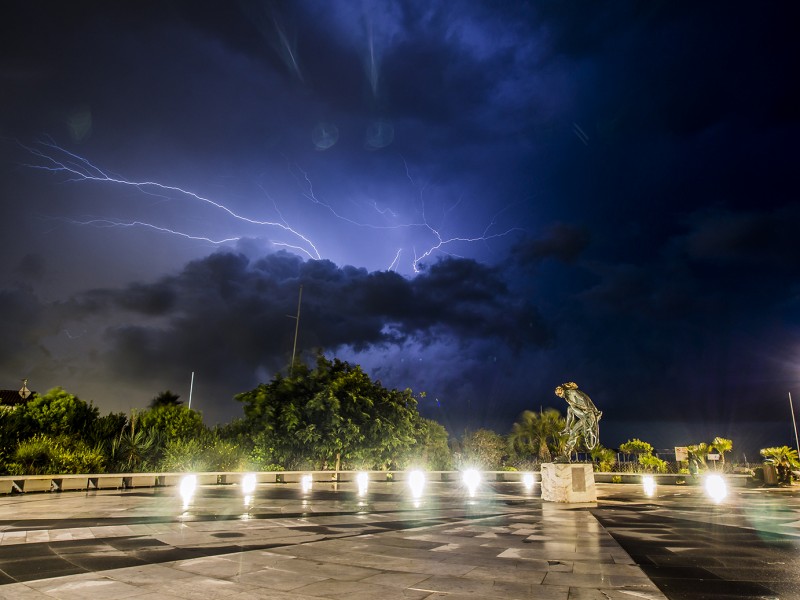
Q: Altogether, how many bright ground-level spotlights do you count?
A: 9